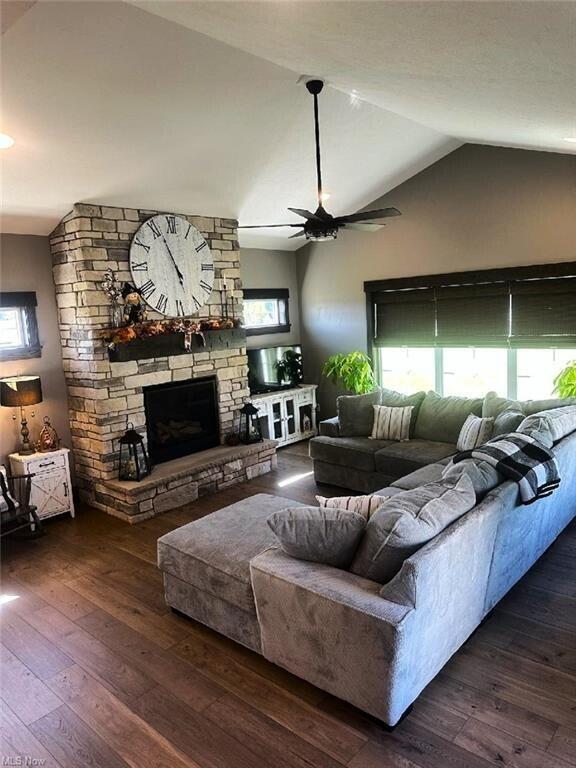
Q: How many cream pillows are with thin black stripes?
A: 3